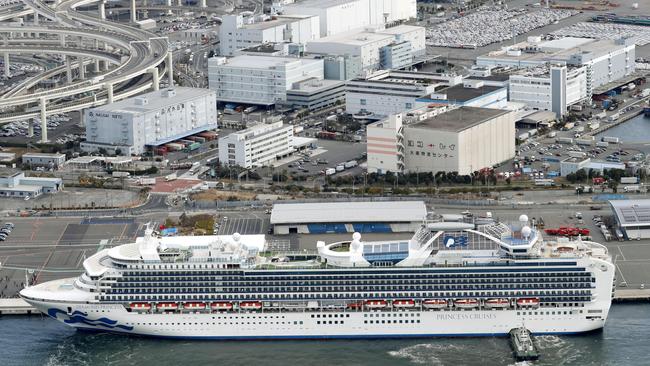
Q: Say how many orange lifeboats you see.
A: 11